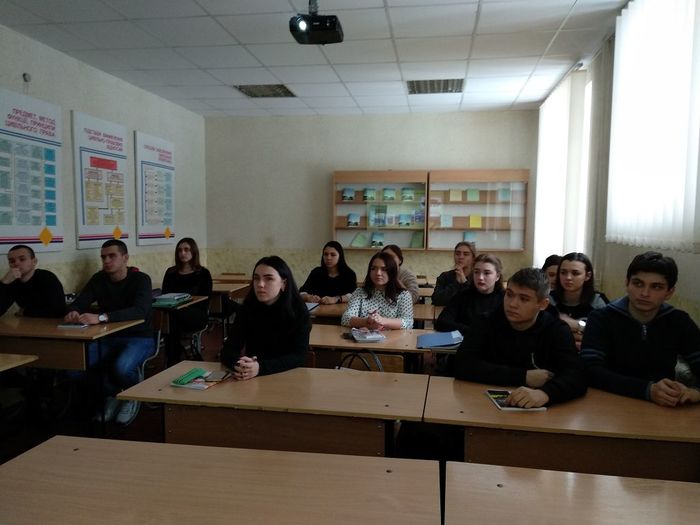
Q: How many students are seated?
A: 13